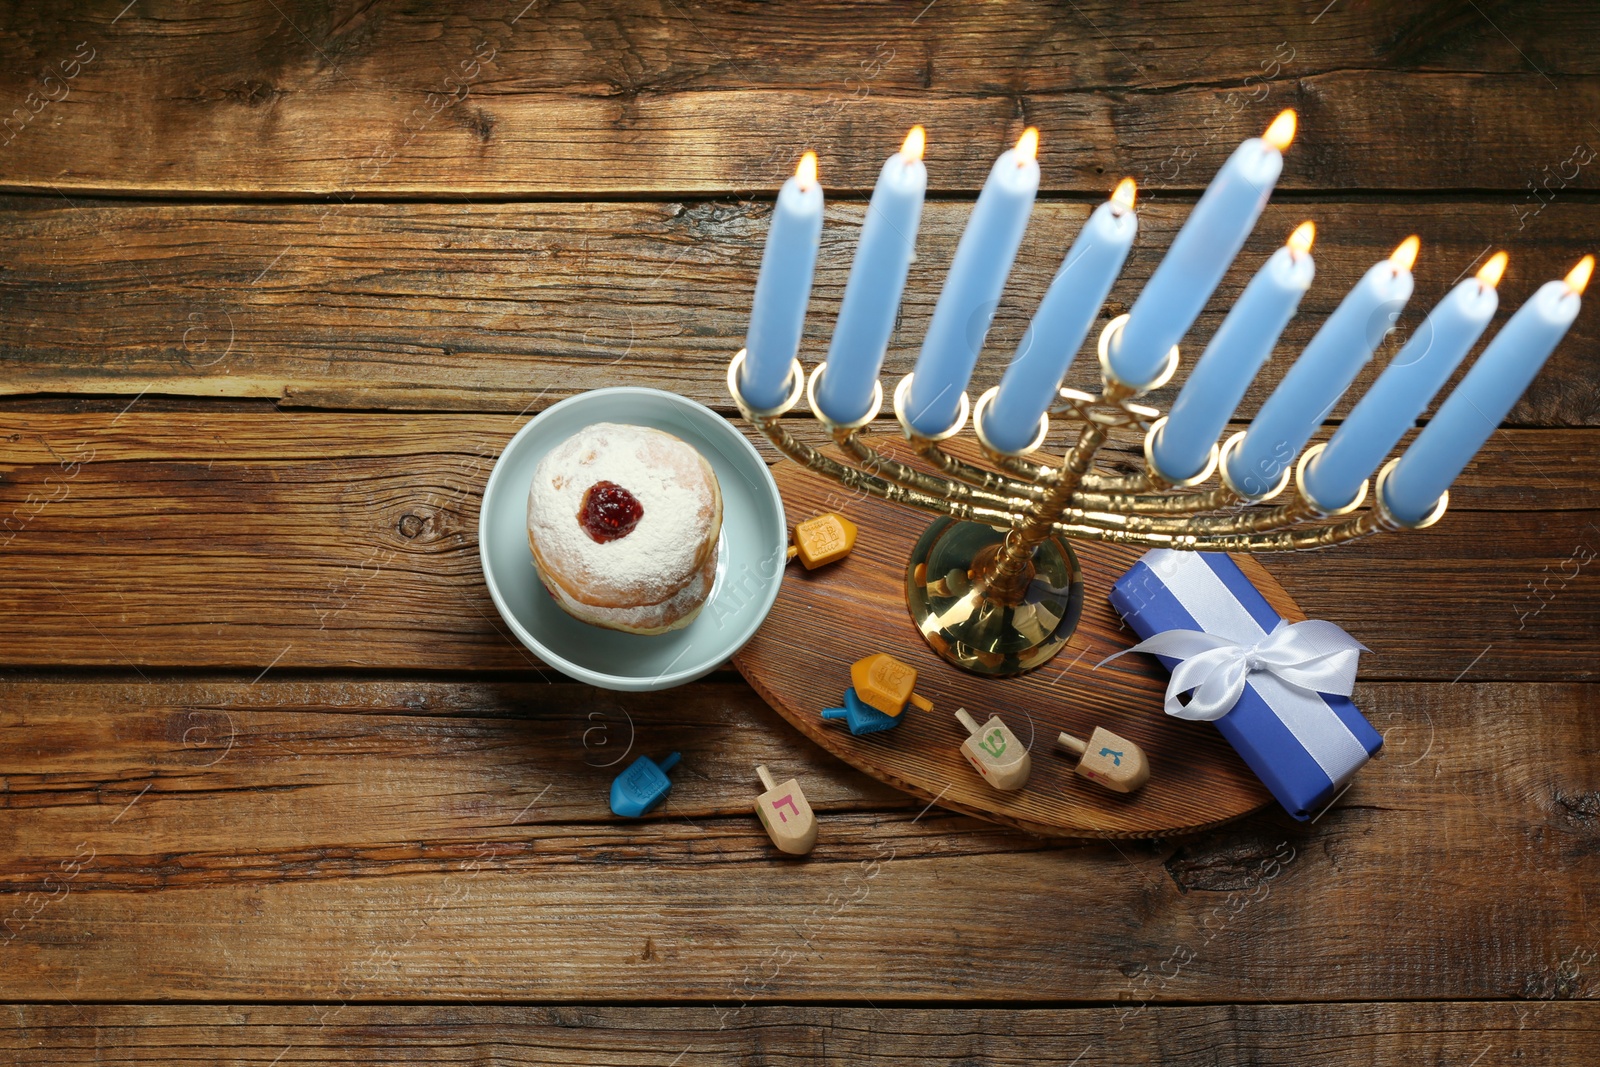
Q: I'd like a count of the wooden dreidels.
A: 3